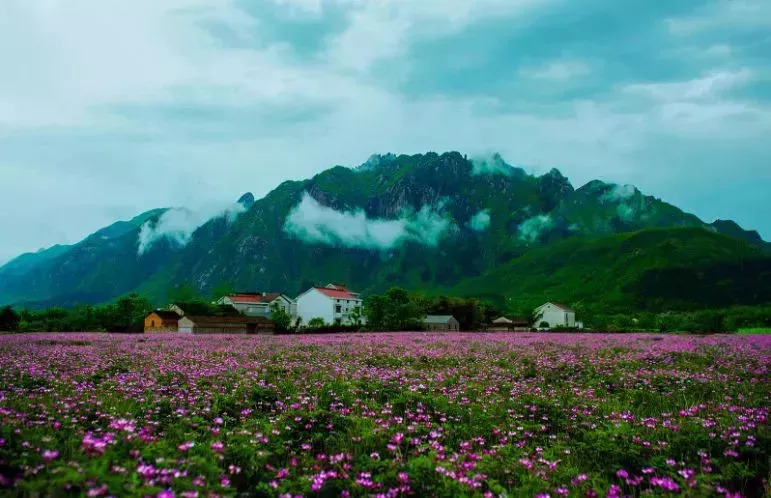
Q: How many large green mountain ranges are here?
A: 1